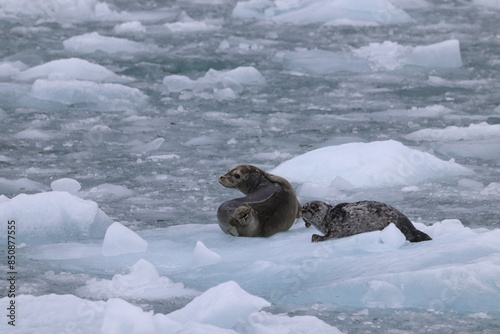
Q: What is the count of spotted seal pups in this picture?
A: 1